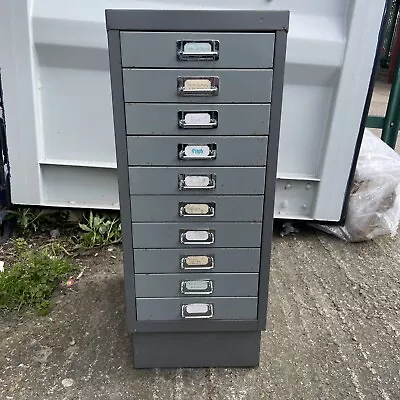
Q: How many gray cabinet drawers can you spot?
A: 10